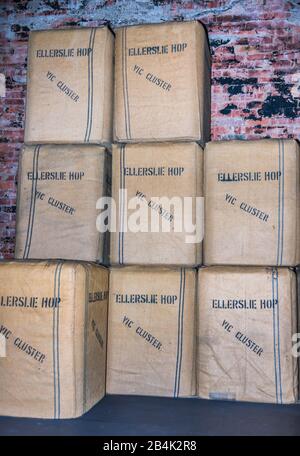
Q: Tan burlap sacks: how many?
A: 8